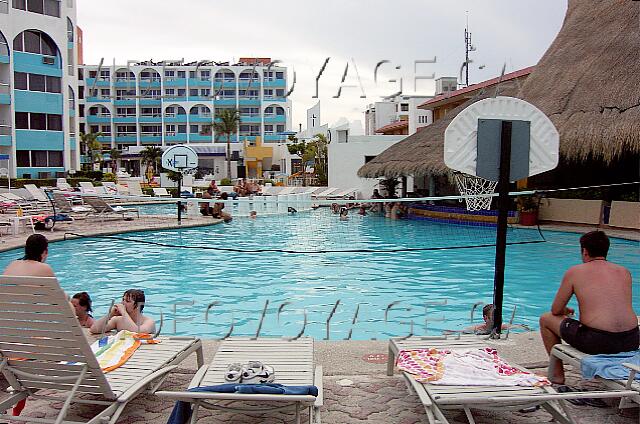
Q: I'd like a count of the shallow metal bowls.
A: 0